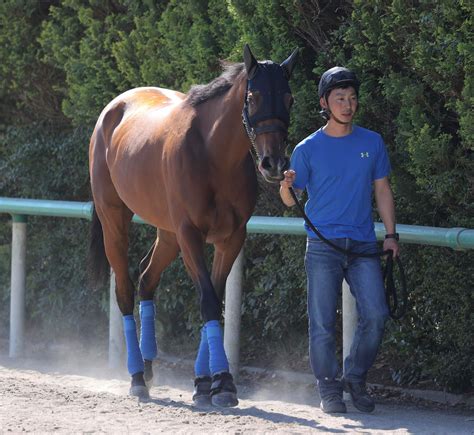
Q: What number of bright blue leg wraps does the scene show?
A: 4